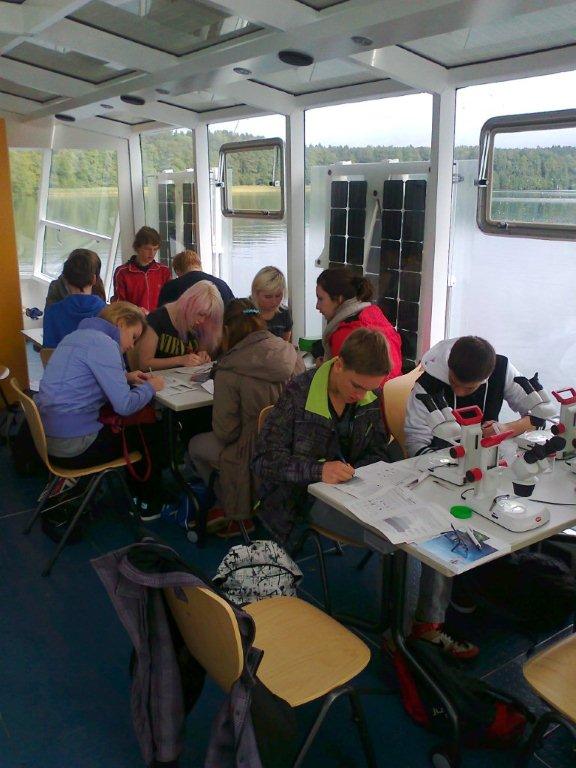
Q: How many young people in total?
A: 11